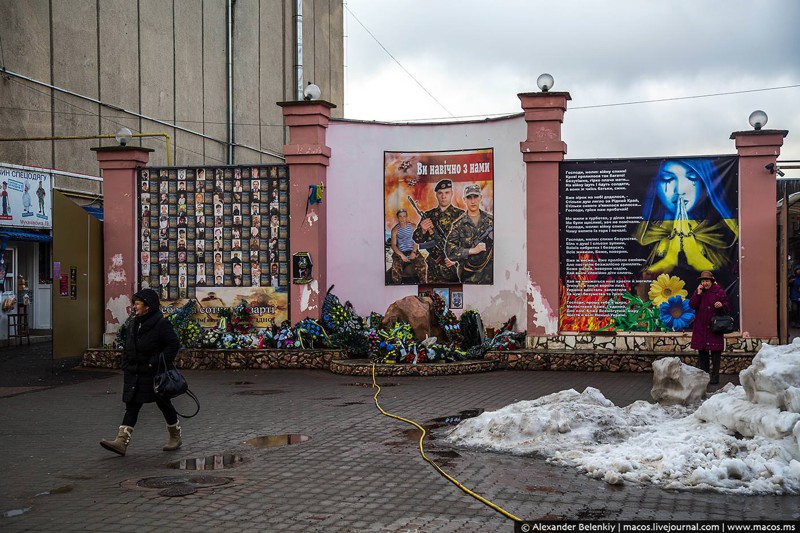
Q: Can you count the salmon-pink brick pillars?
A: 4